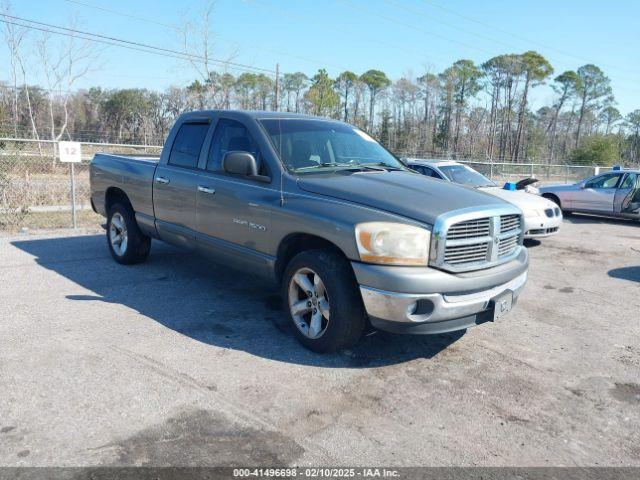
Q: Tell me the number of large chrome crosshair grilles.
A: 1